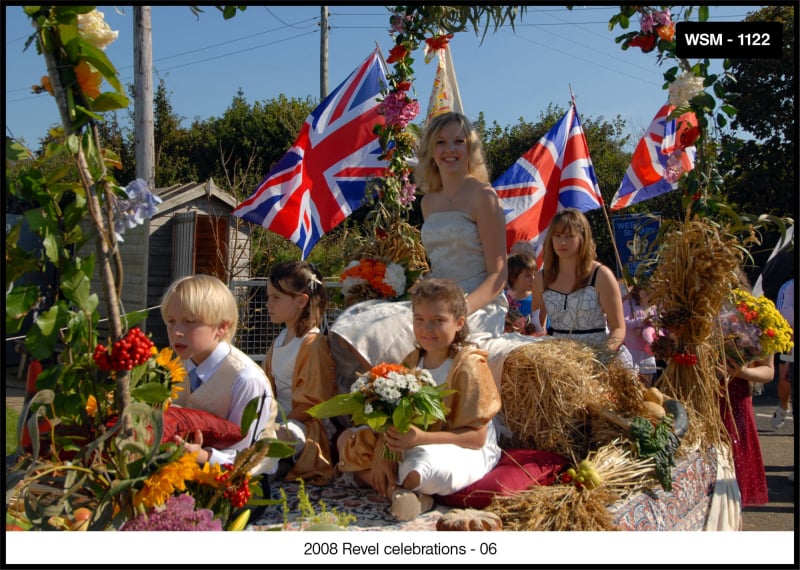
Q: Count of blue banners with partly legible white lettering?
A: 1